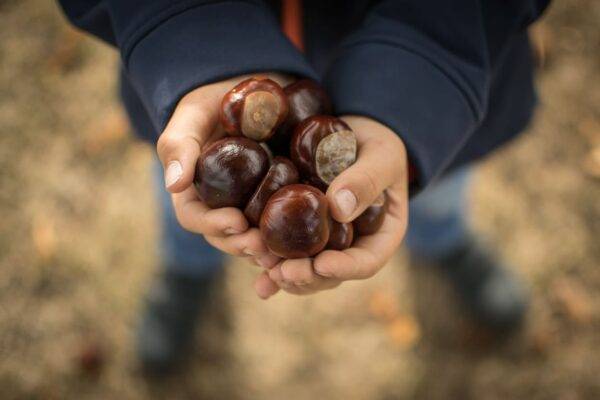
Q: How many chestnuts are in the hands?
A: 8